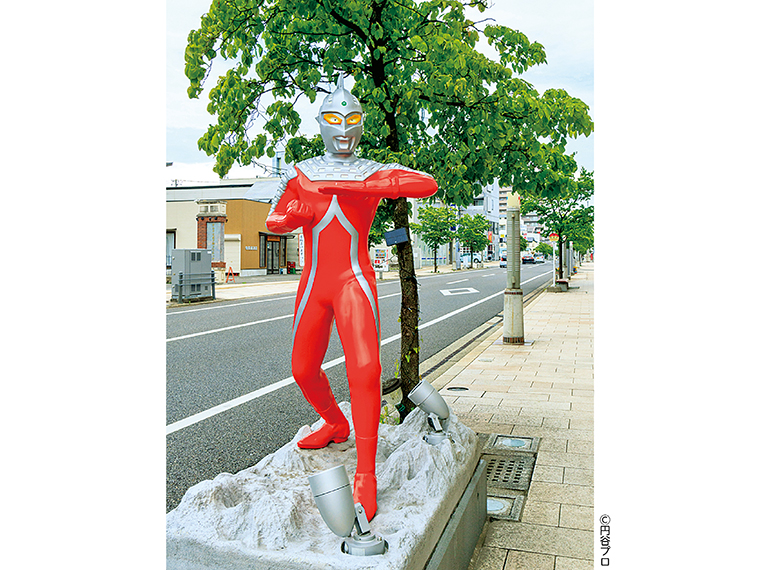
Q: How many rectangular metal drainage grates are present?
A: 1